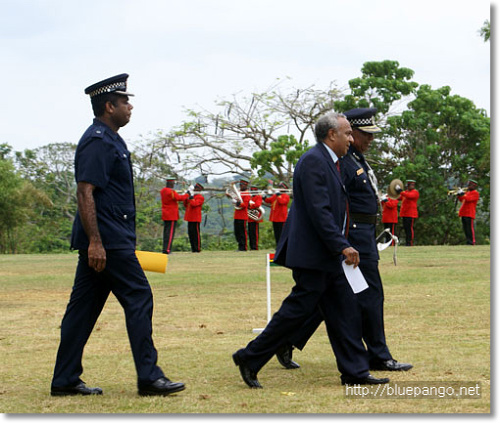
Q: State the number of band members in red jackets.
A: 8